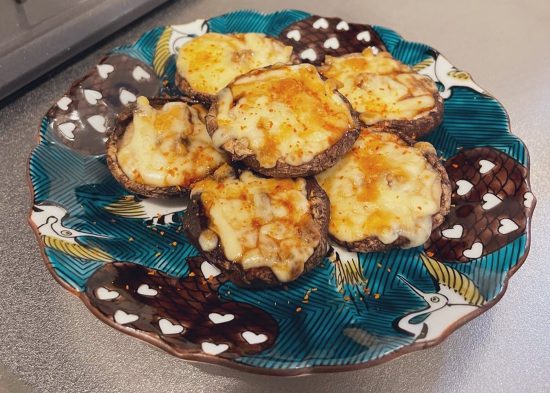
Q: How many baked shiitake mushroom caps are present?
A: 6